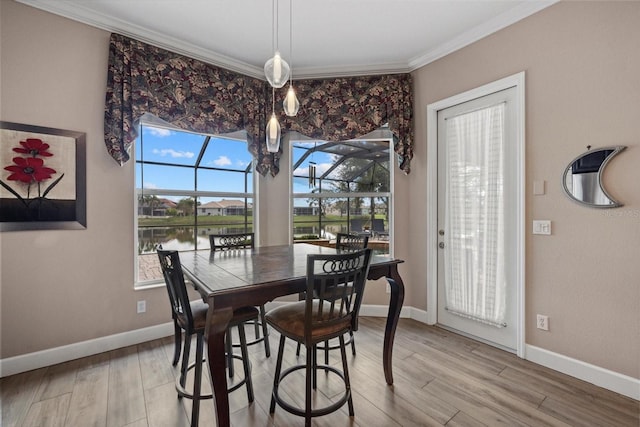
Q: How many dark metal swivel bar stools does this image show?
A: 4